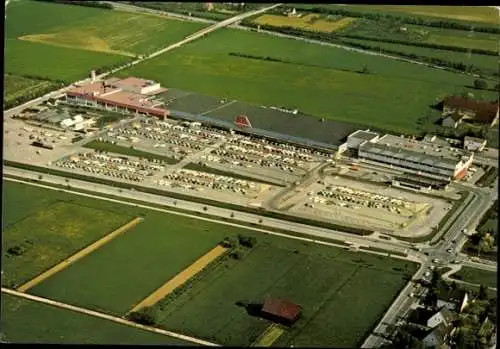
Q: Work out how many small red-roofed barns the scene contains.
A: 1